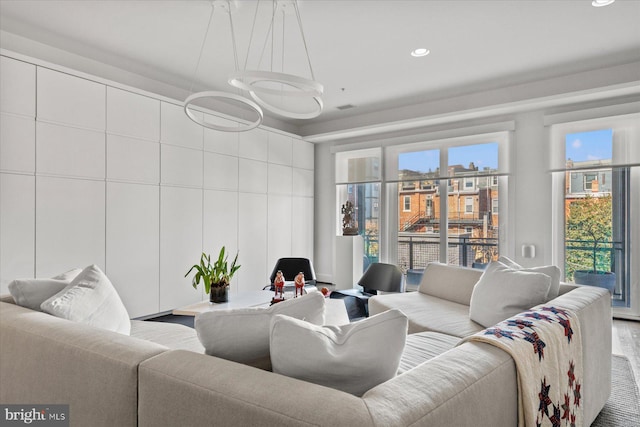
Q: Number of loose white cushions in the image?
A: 6